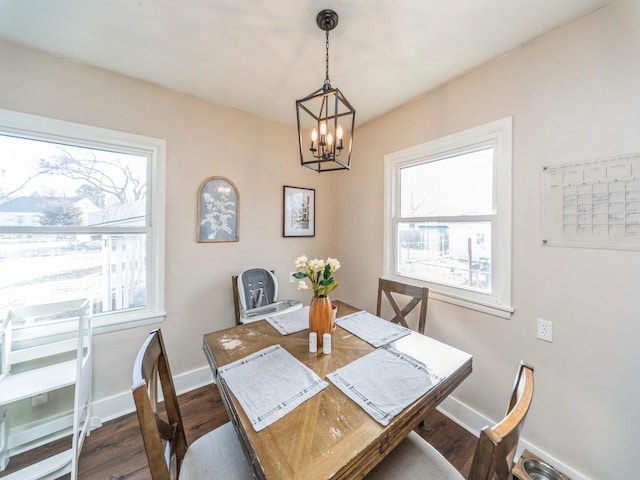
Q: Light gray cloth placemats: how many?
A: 4